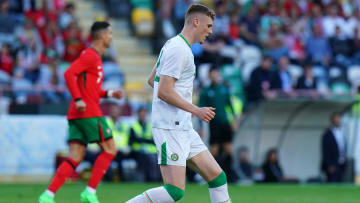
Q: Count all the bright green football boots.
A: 2